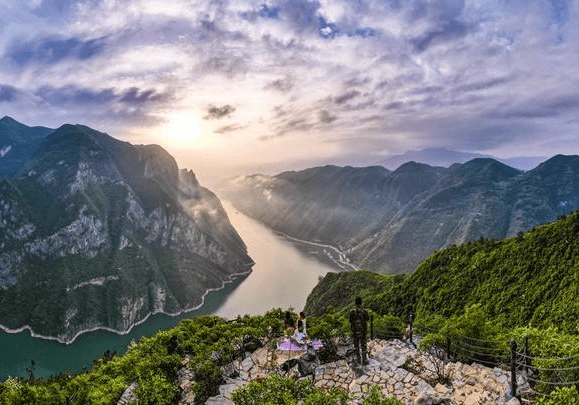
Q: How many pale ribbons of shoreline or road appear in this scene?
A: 2